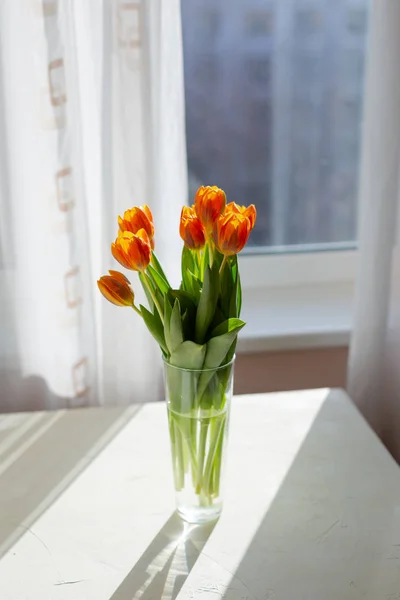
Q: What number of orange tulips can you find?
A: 7